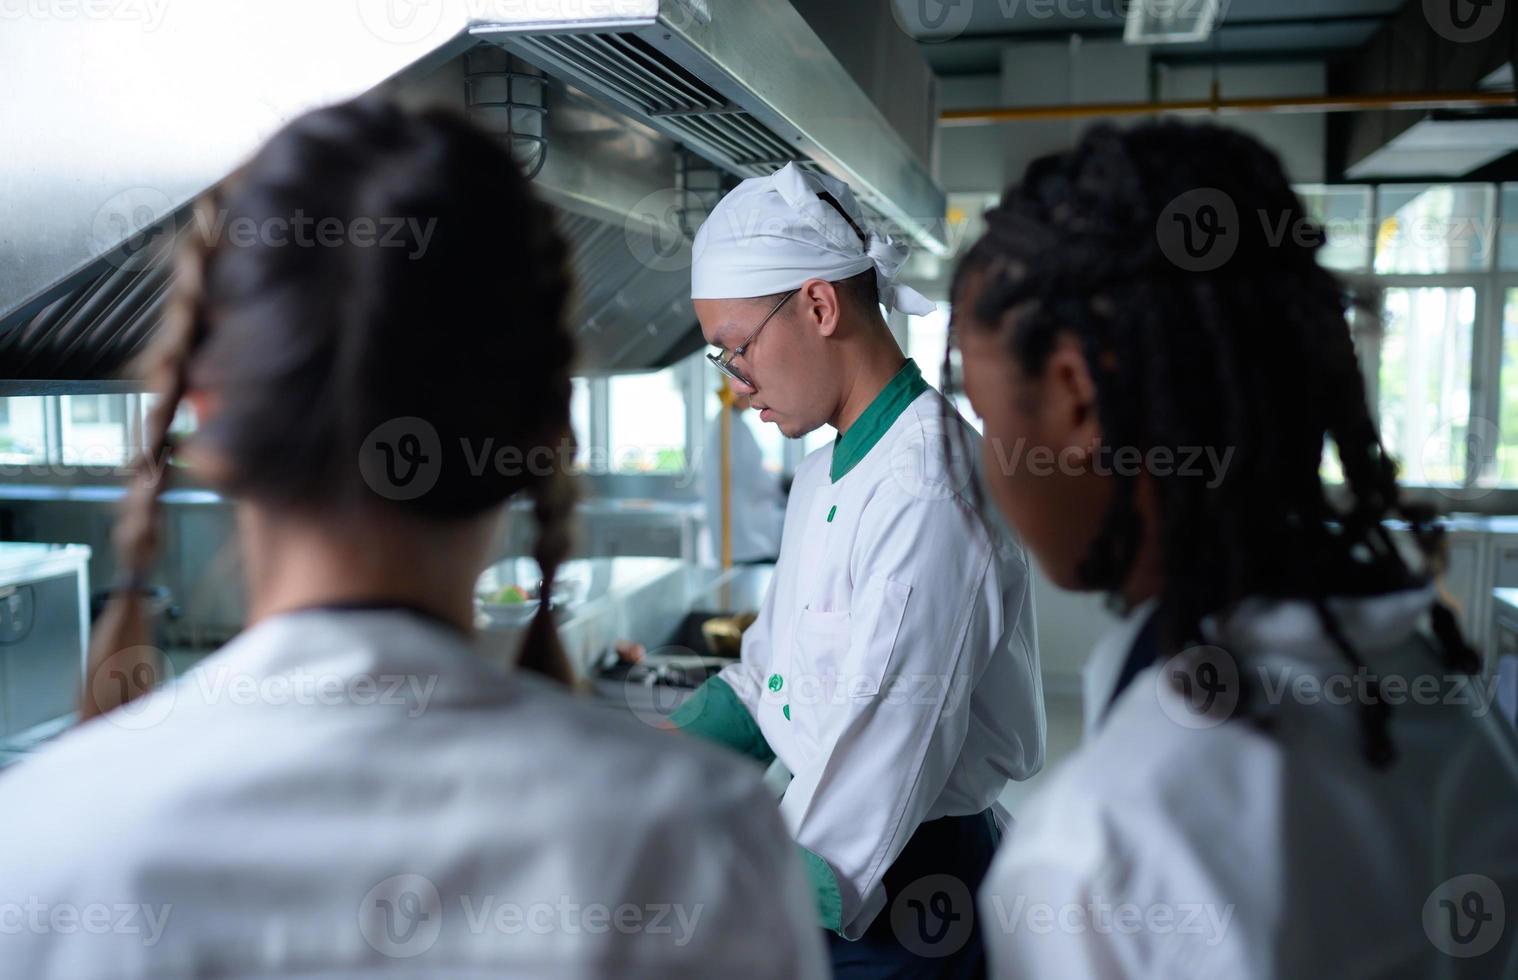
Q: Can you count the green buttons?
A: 3